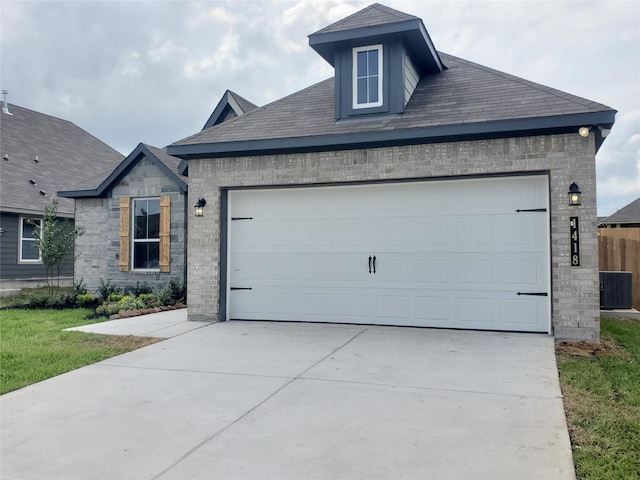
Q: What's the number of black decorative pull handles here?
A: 2